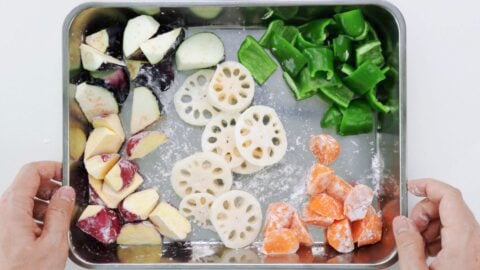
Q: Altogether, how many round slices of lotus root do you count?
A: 8